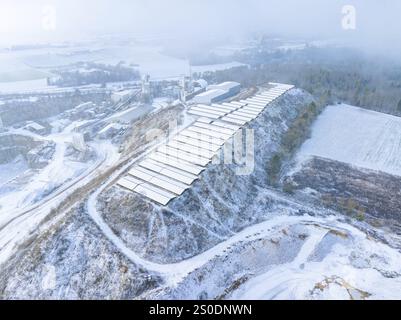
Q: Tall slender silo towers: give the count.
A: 2